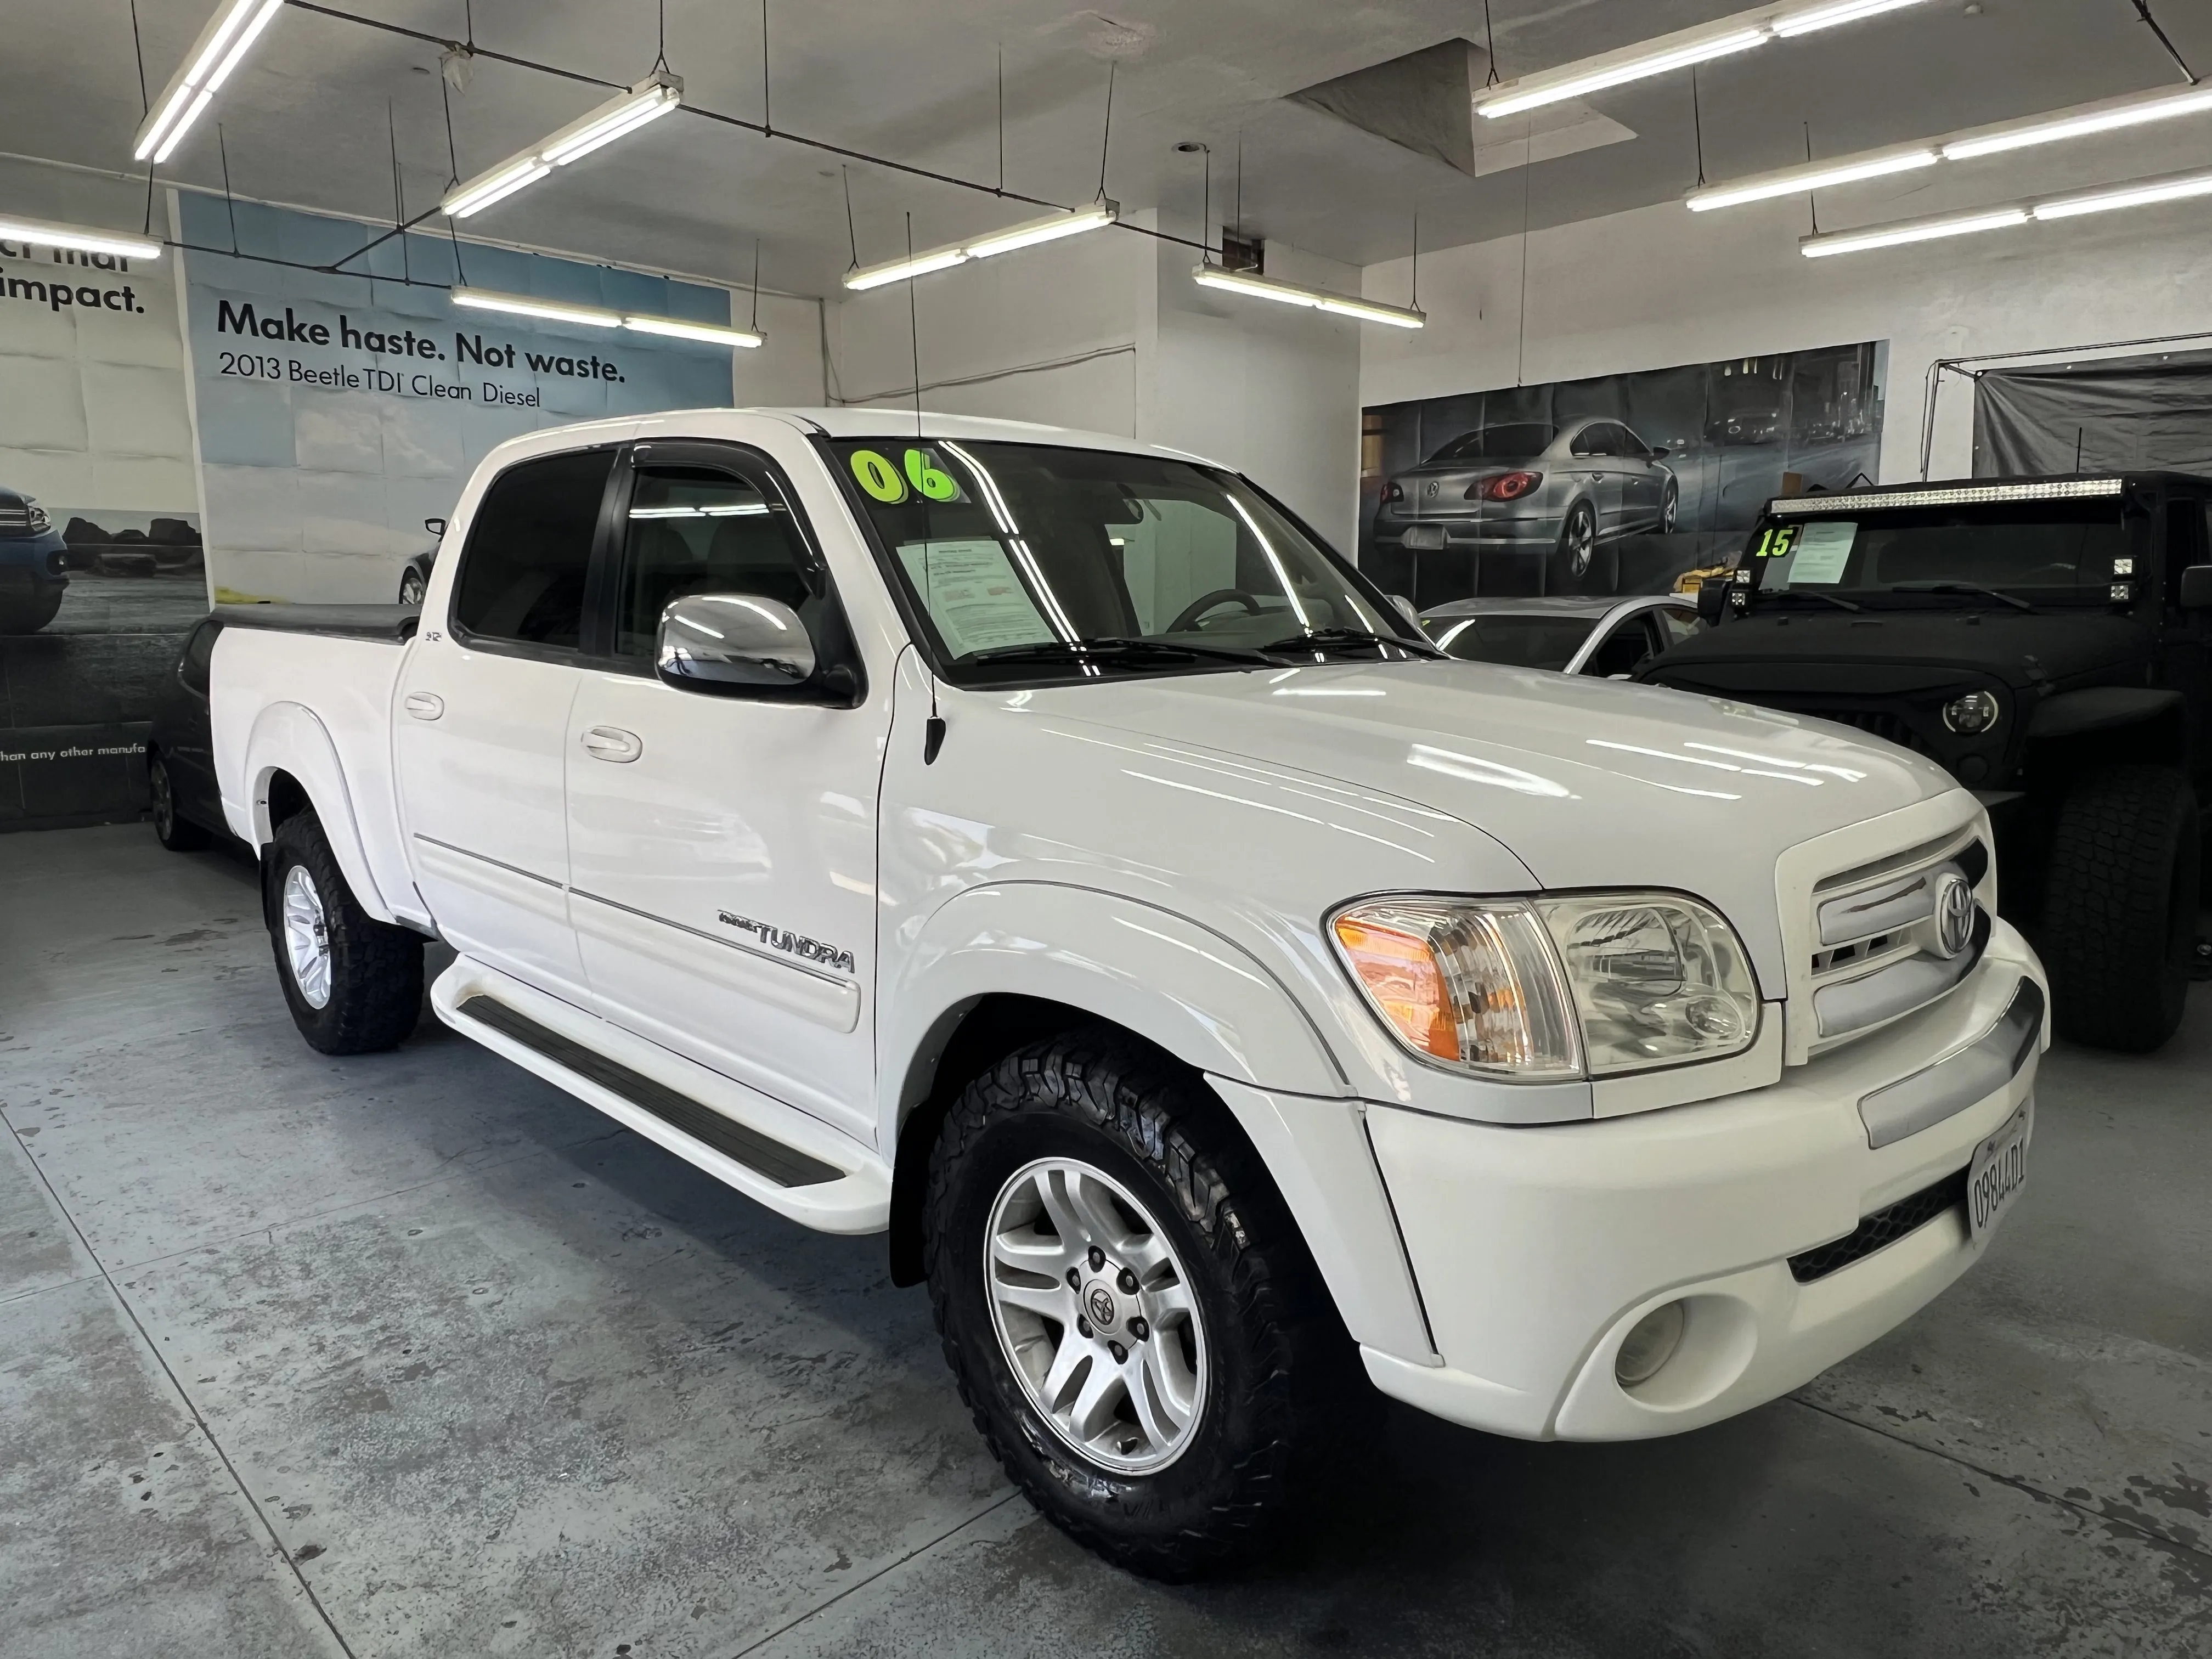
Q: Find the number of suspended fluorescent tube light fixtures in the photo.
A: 9